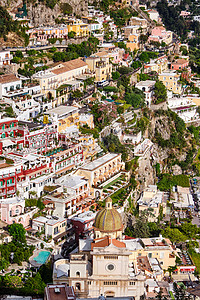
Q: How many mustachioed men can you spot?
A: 0